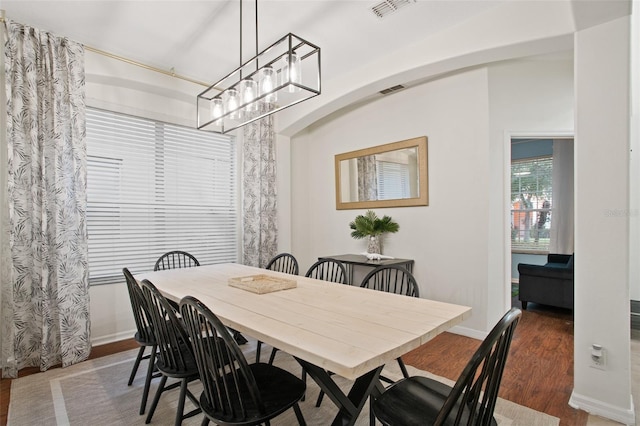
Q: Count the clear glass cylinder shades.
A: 5